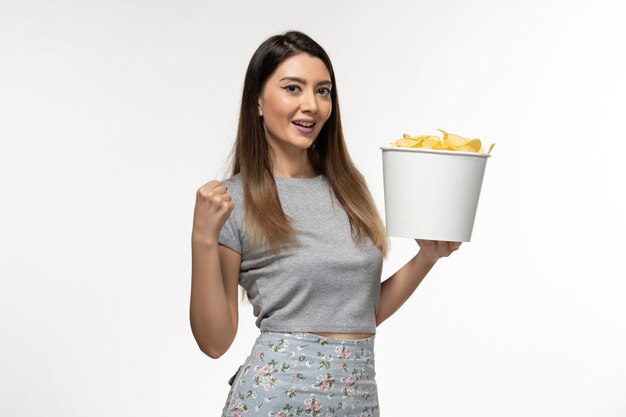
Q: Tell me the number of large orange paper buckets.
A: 0